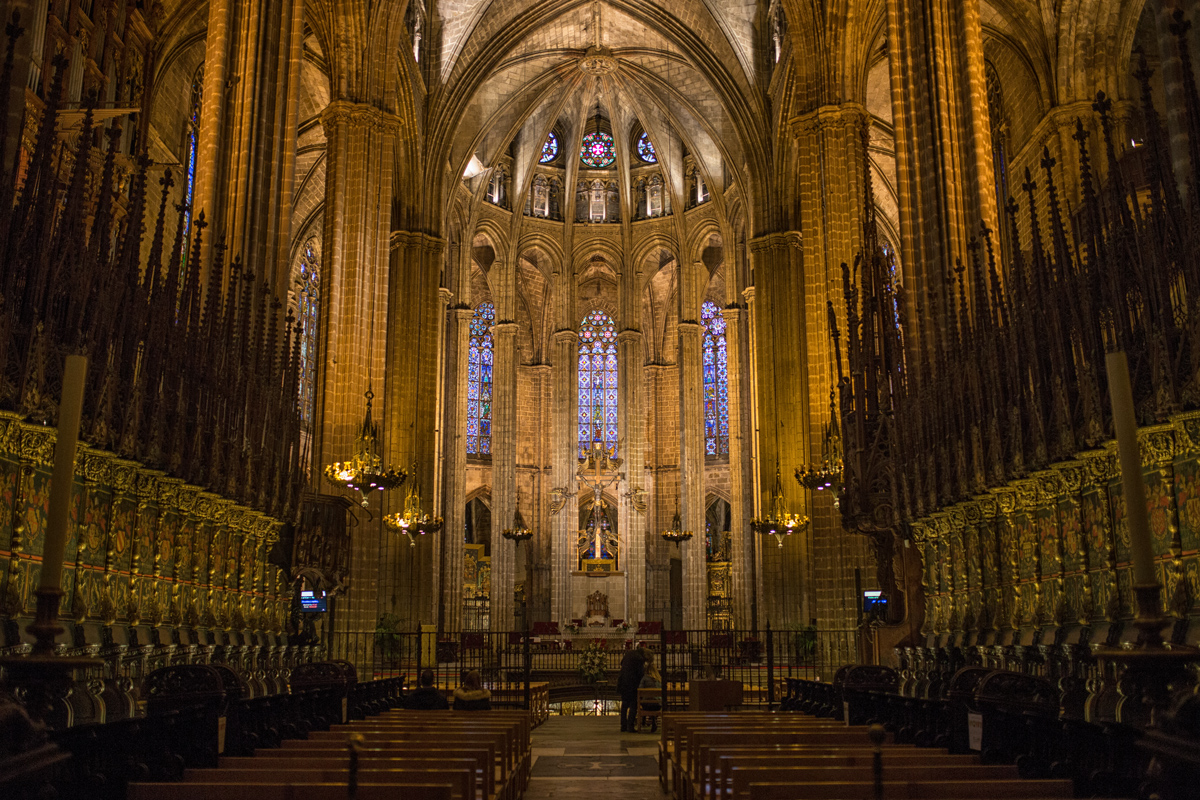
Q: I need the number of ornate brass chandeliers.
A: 6